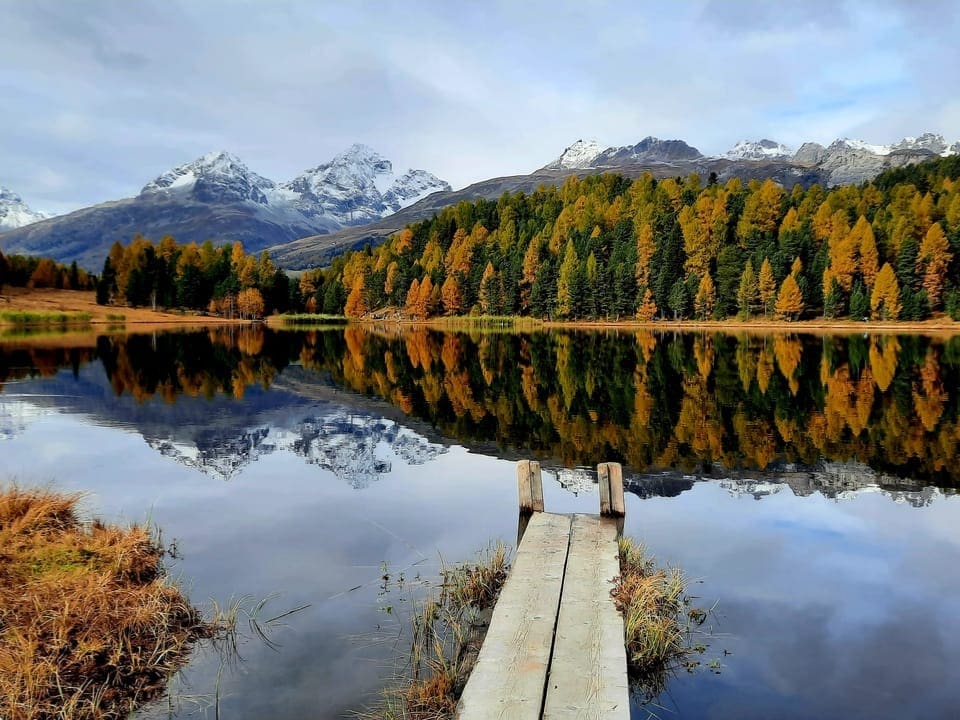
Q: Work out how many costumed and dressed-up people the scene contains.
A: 0